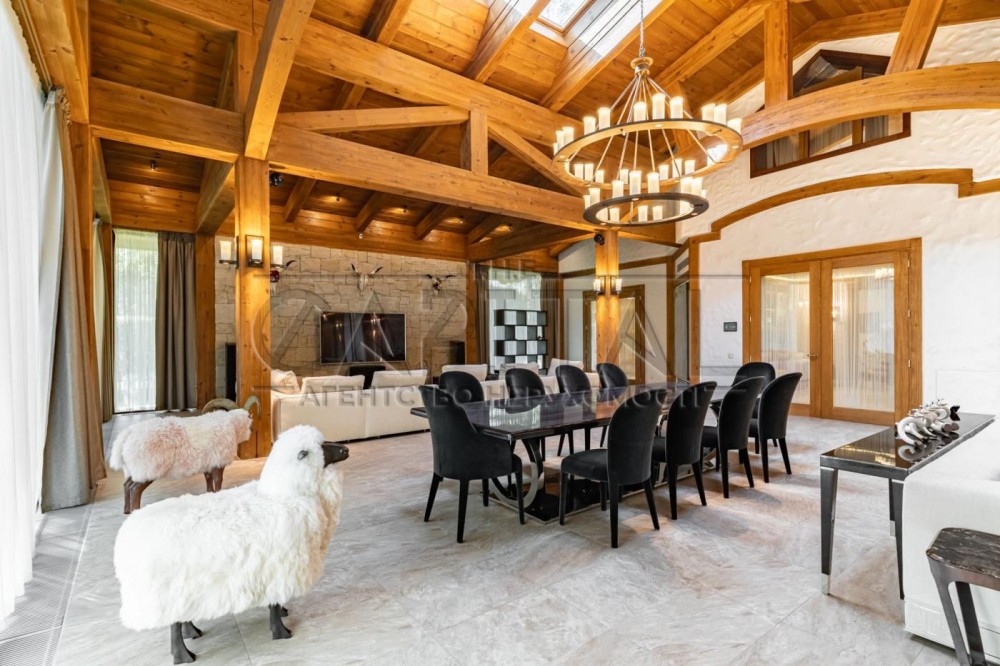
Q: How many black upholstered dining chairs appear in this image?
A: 10